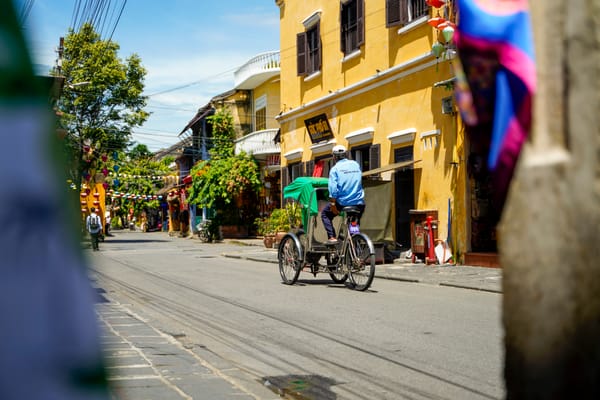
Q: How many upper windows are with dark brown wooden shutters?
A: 3